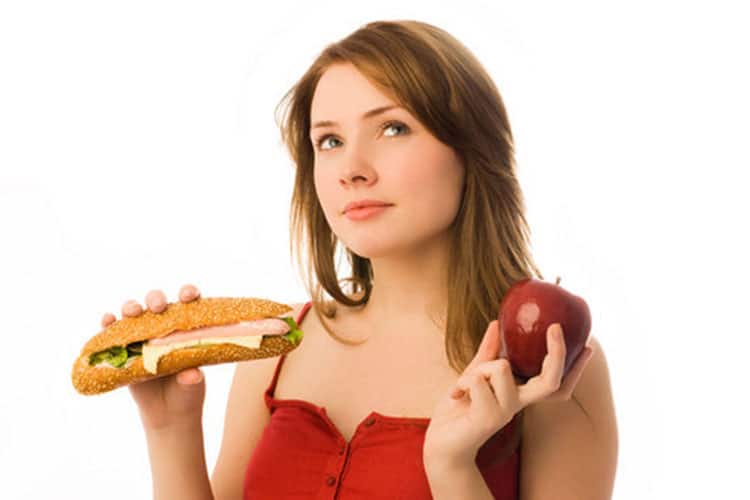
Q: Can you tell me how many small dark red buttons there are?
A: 3